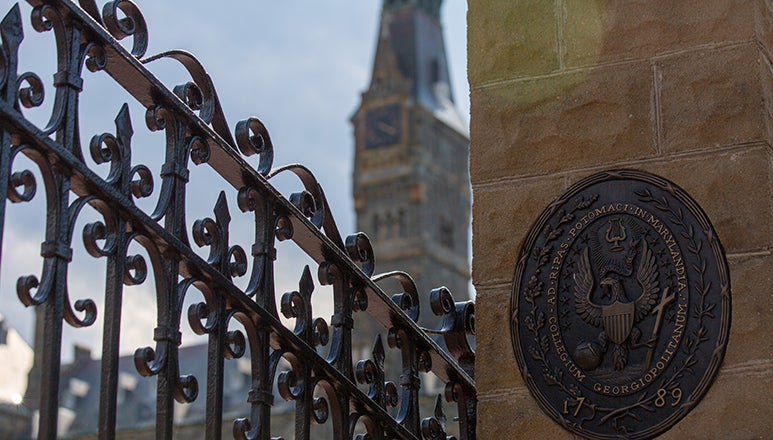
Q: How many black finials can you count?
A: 6